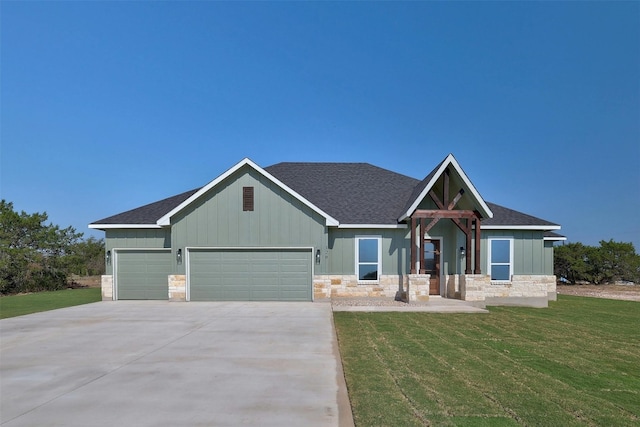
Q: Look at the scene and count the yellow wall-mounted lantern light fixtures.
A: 0